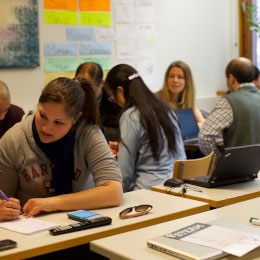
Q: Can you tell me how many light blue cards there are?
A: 3